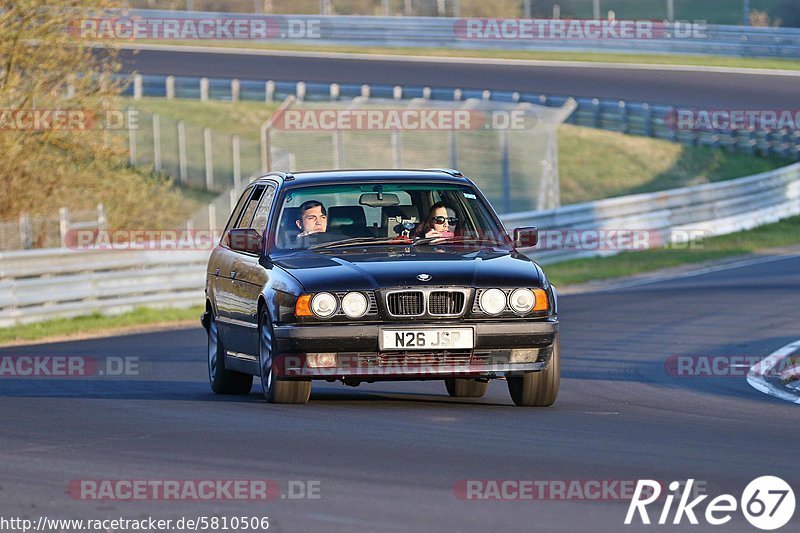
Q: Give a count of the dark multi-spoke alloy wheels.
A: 2